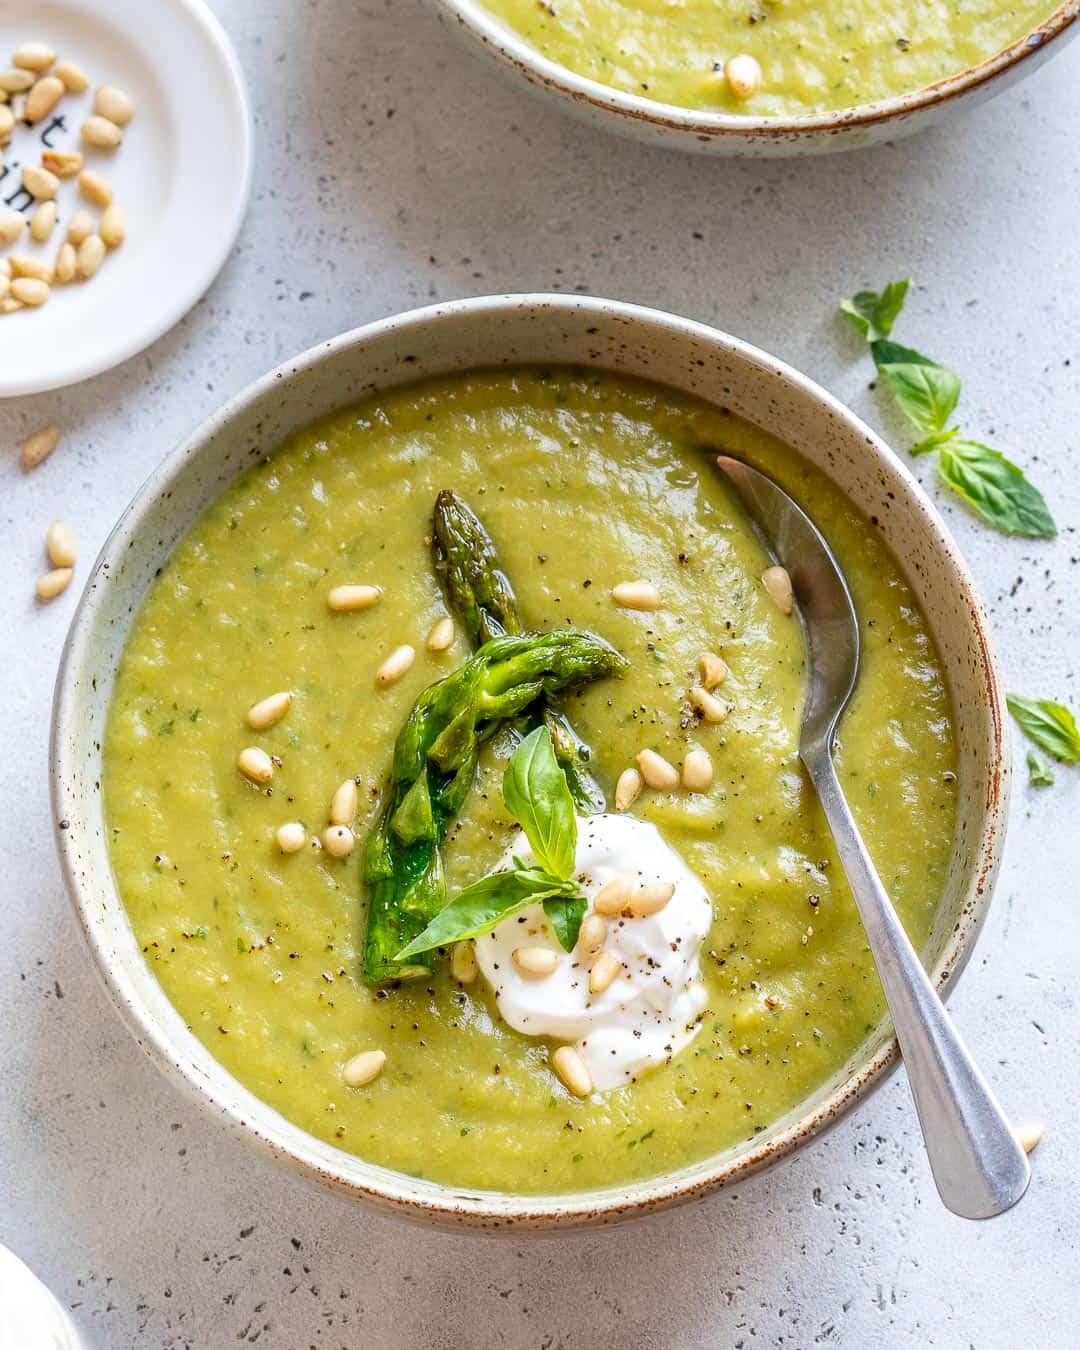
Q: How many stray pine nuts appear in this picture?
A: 4